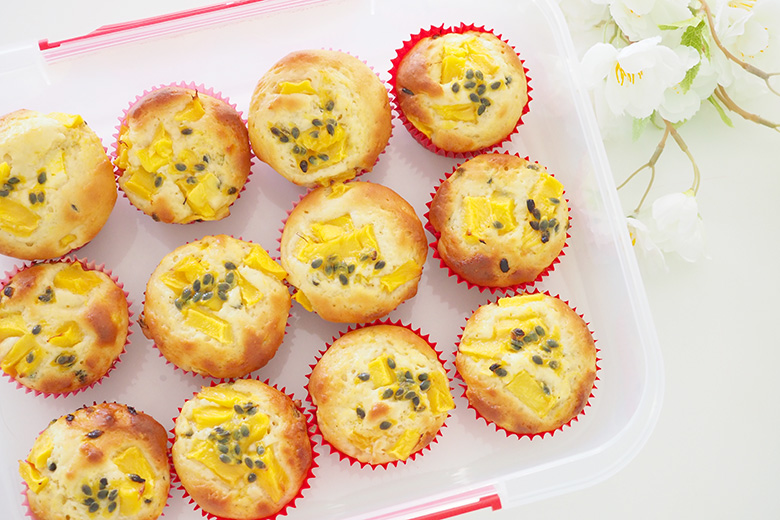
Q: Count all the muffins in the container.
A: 12